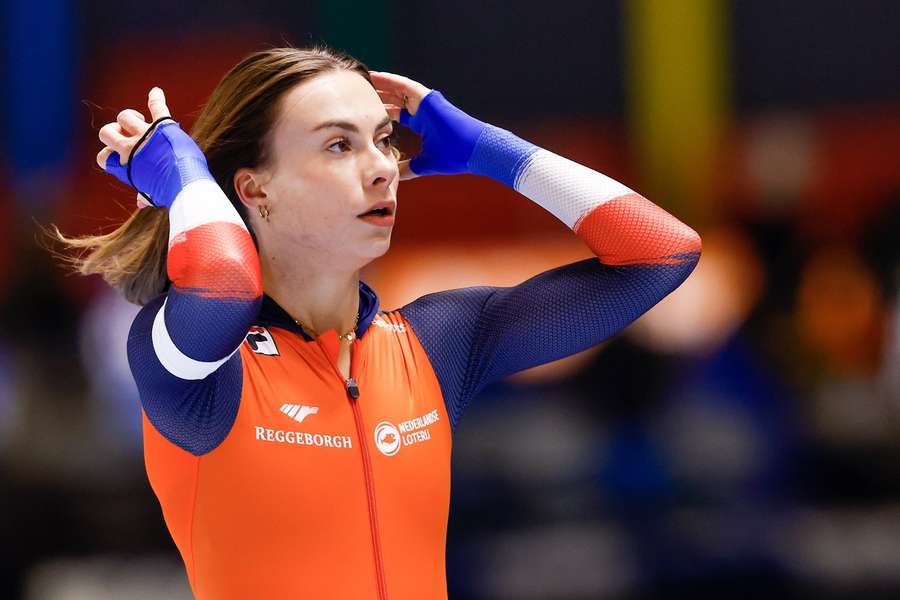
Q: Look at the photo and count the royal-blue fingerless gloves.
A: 2